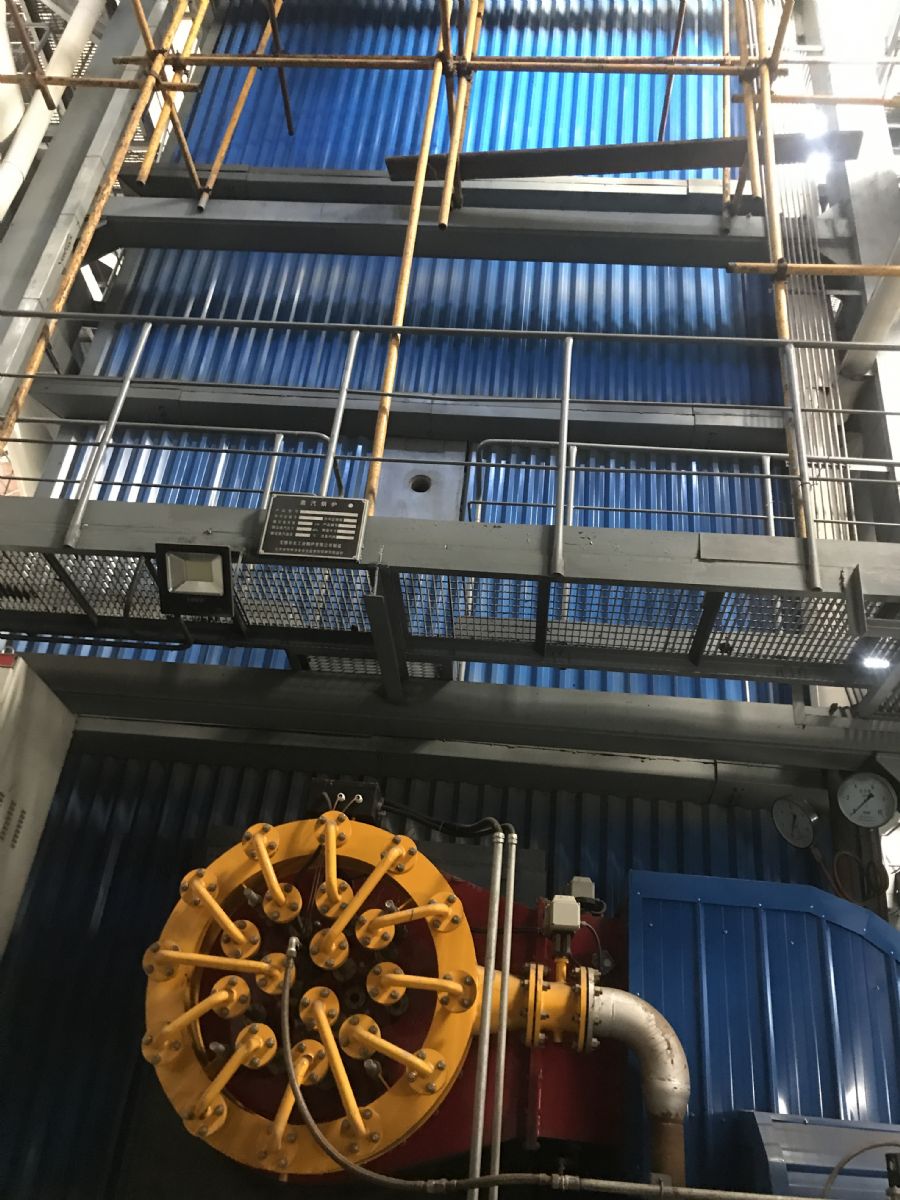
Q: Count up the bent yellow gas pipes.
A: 12